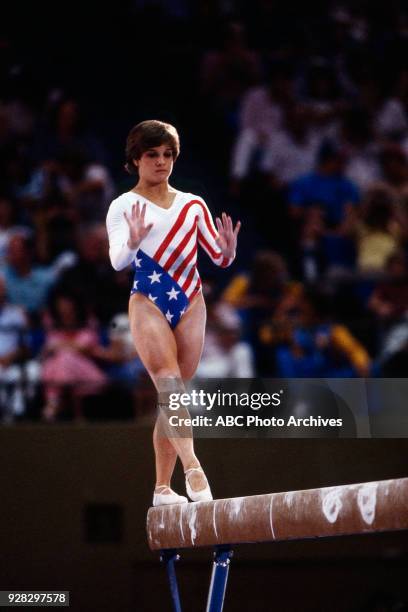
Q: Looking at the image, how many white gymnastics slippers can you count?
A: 2